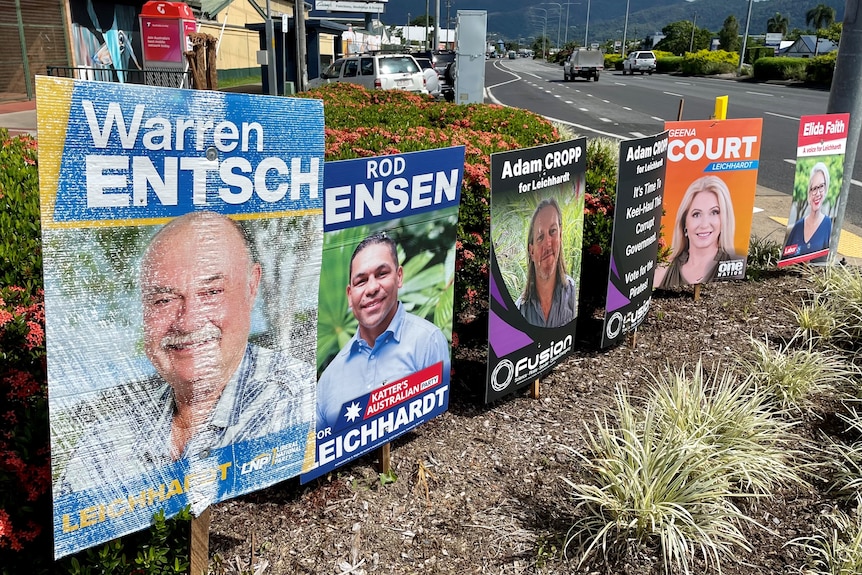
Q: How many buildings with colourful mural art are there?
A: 1